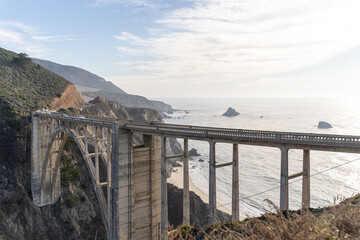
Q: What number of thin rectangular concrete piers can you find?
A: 6